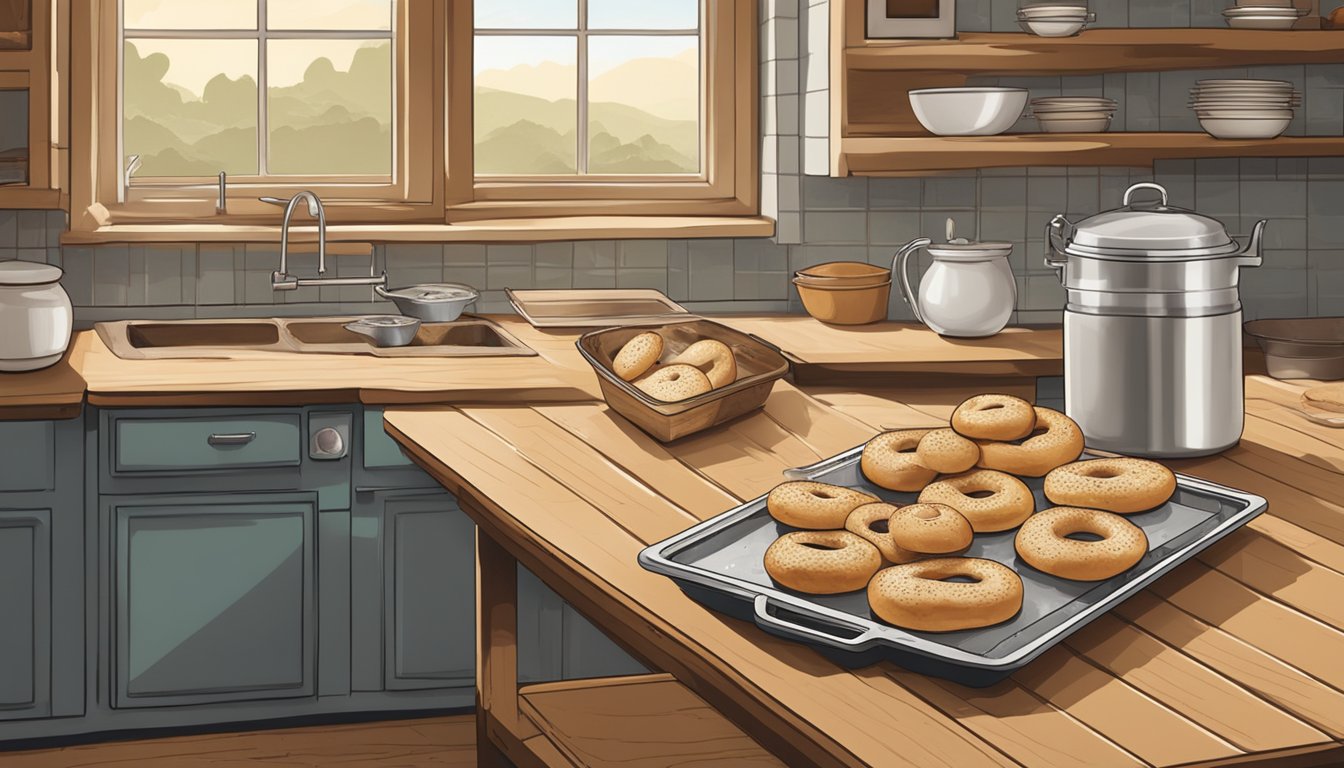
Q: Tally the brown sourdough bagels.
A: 15